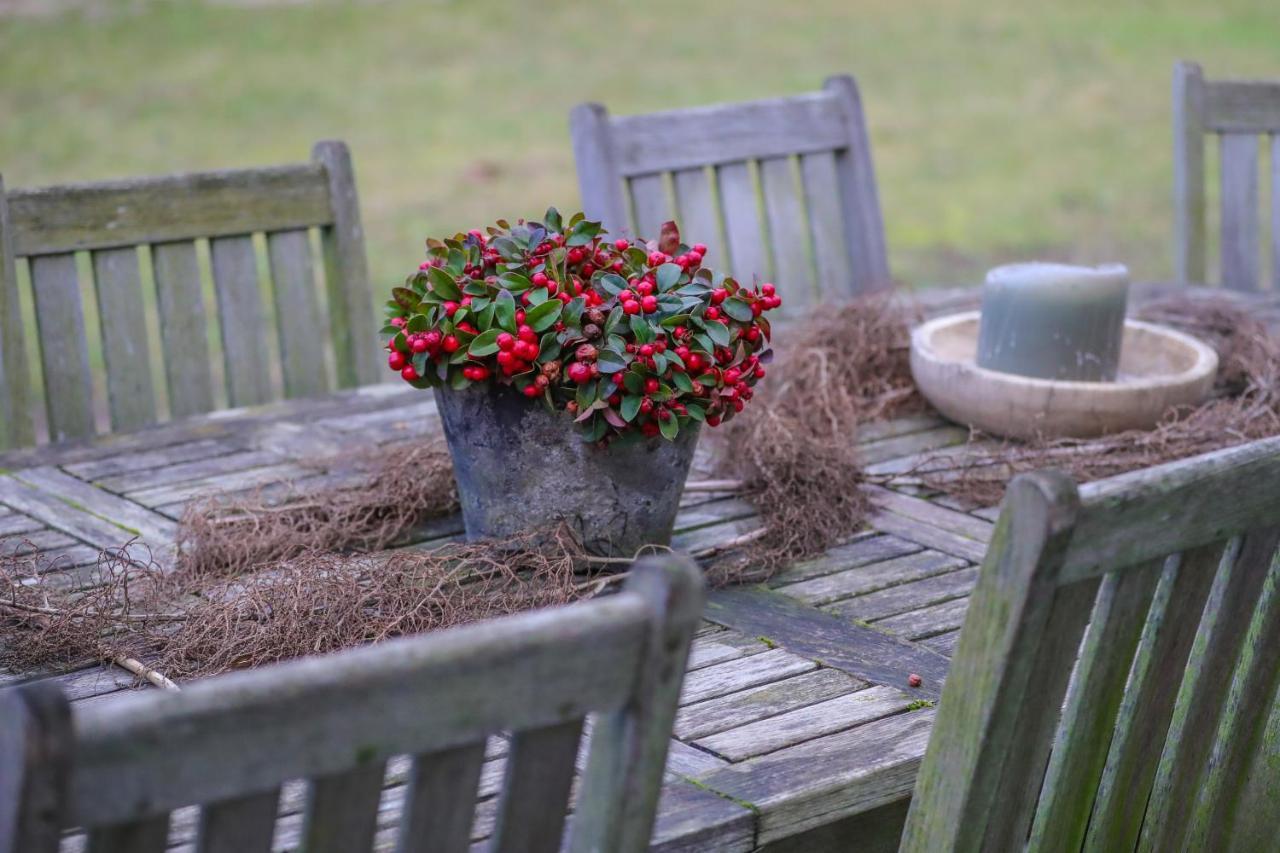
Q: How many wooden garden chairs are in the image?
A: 5